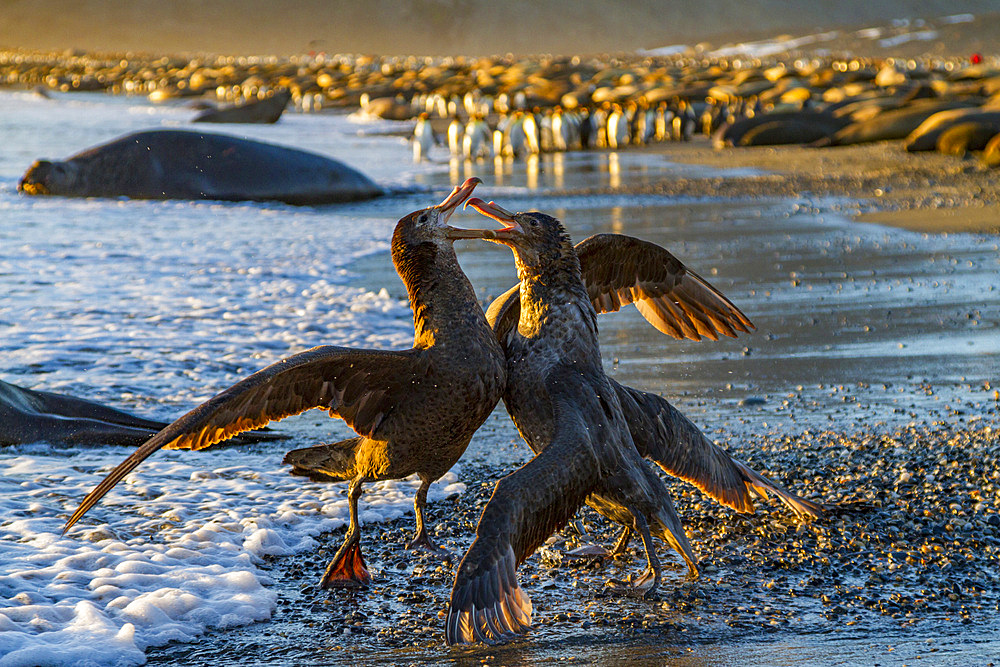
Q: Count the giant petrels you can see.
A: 2